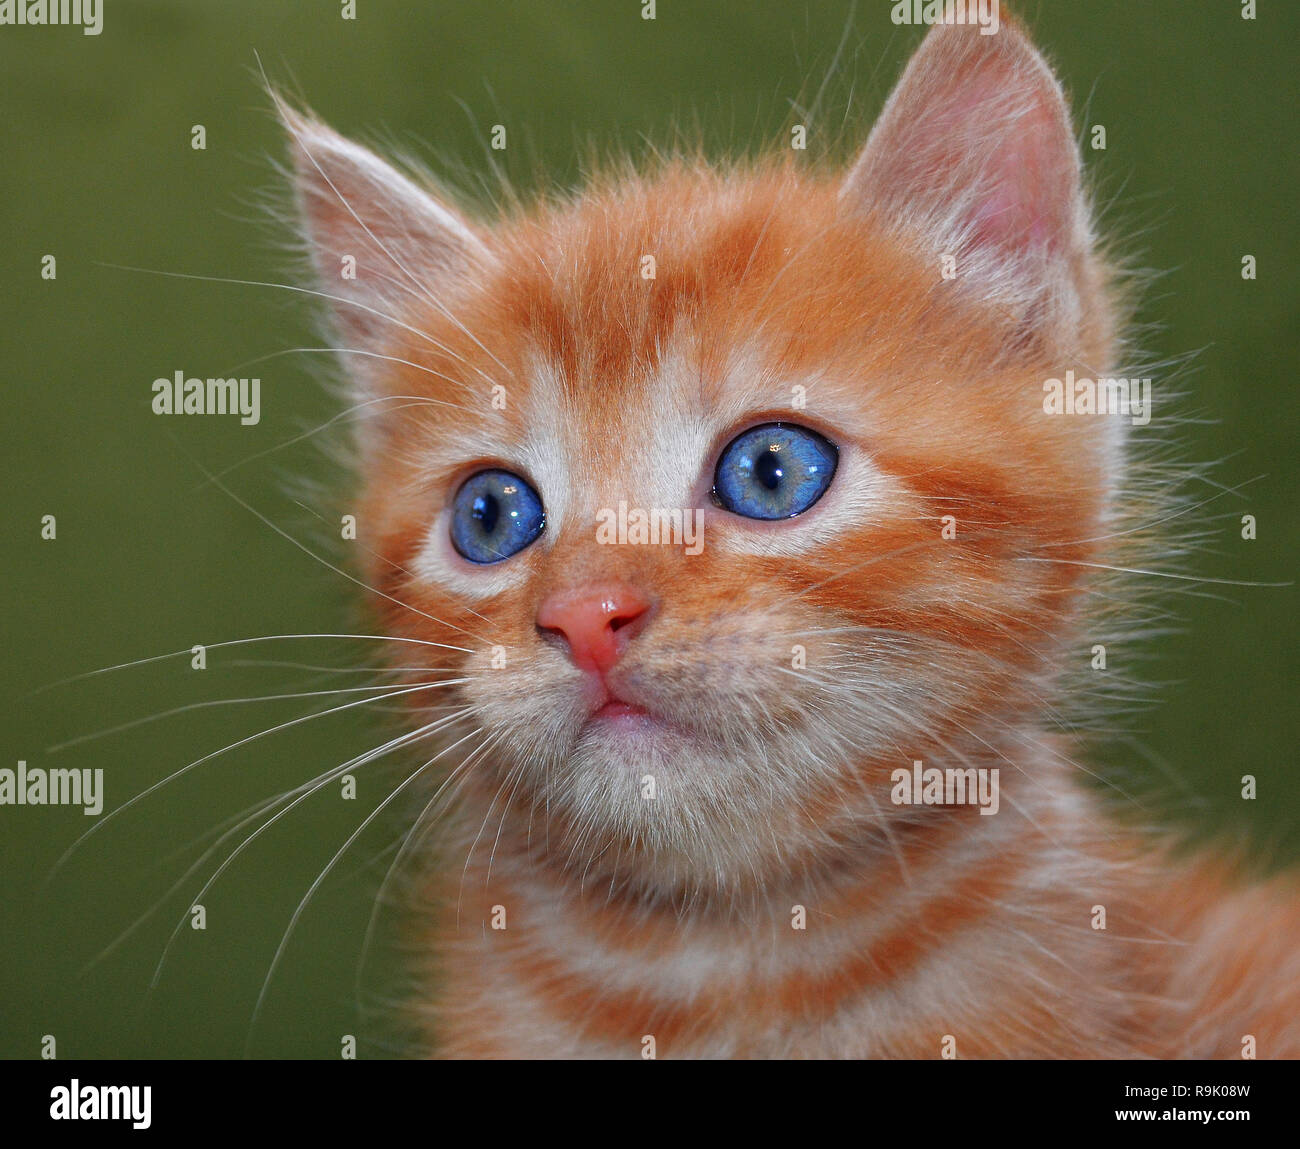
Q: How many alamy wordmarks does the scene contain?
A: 8